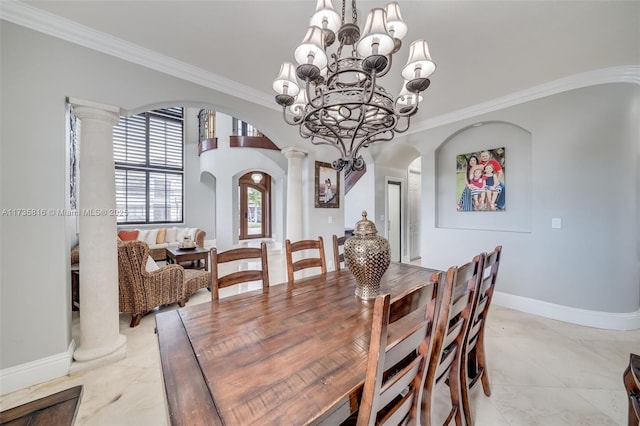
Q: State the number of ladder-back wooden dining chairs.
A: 6